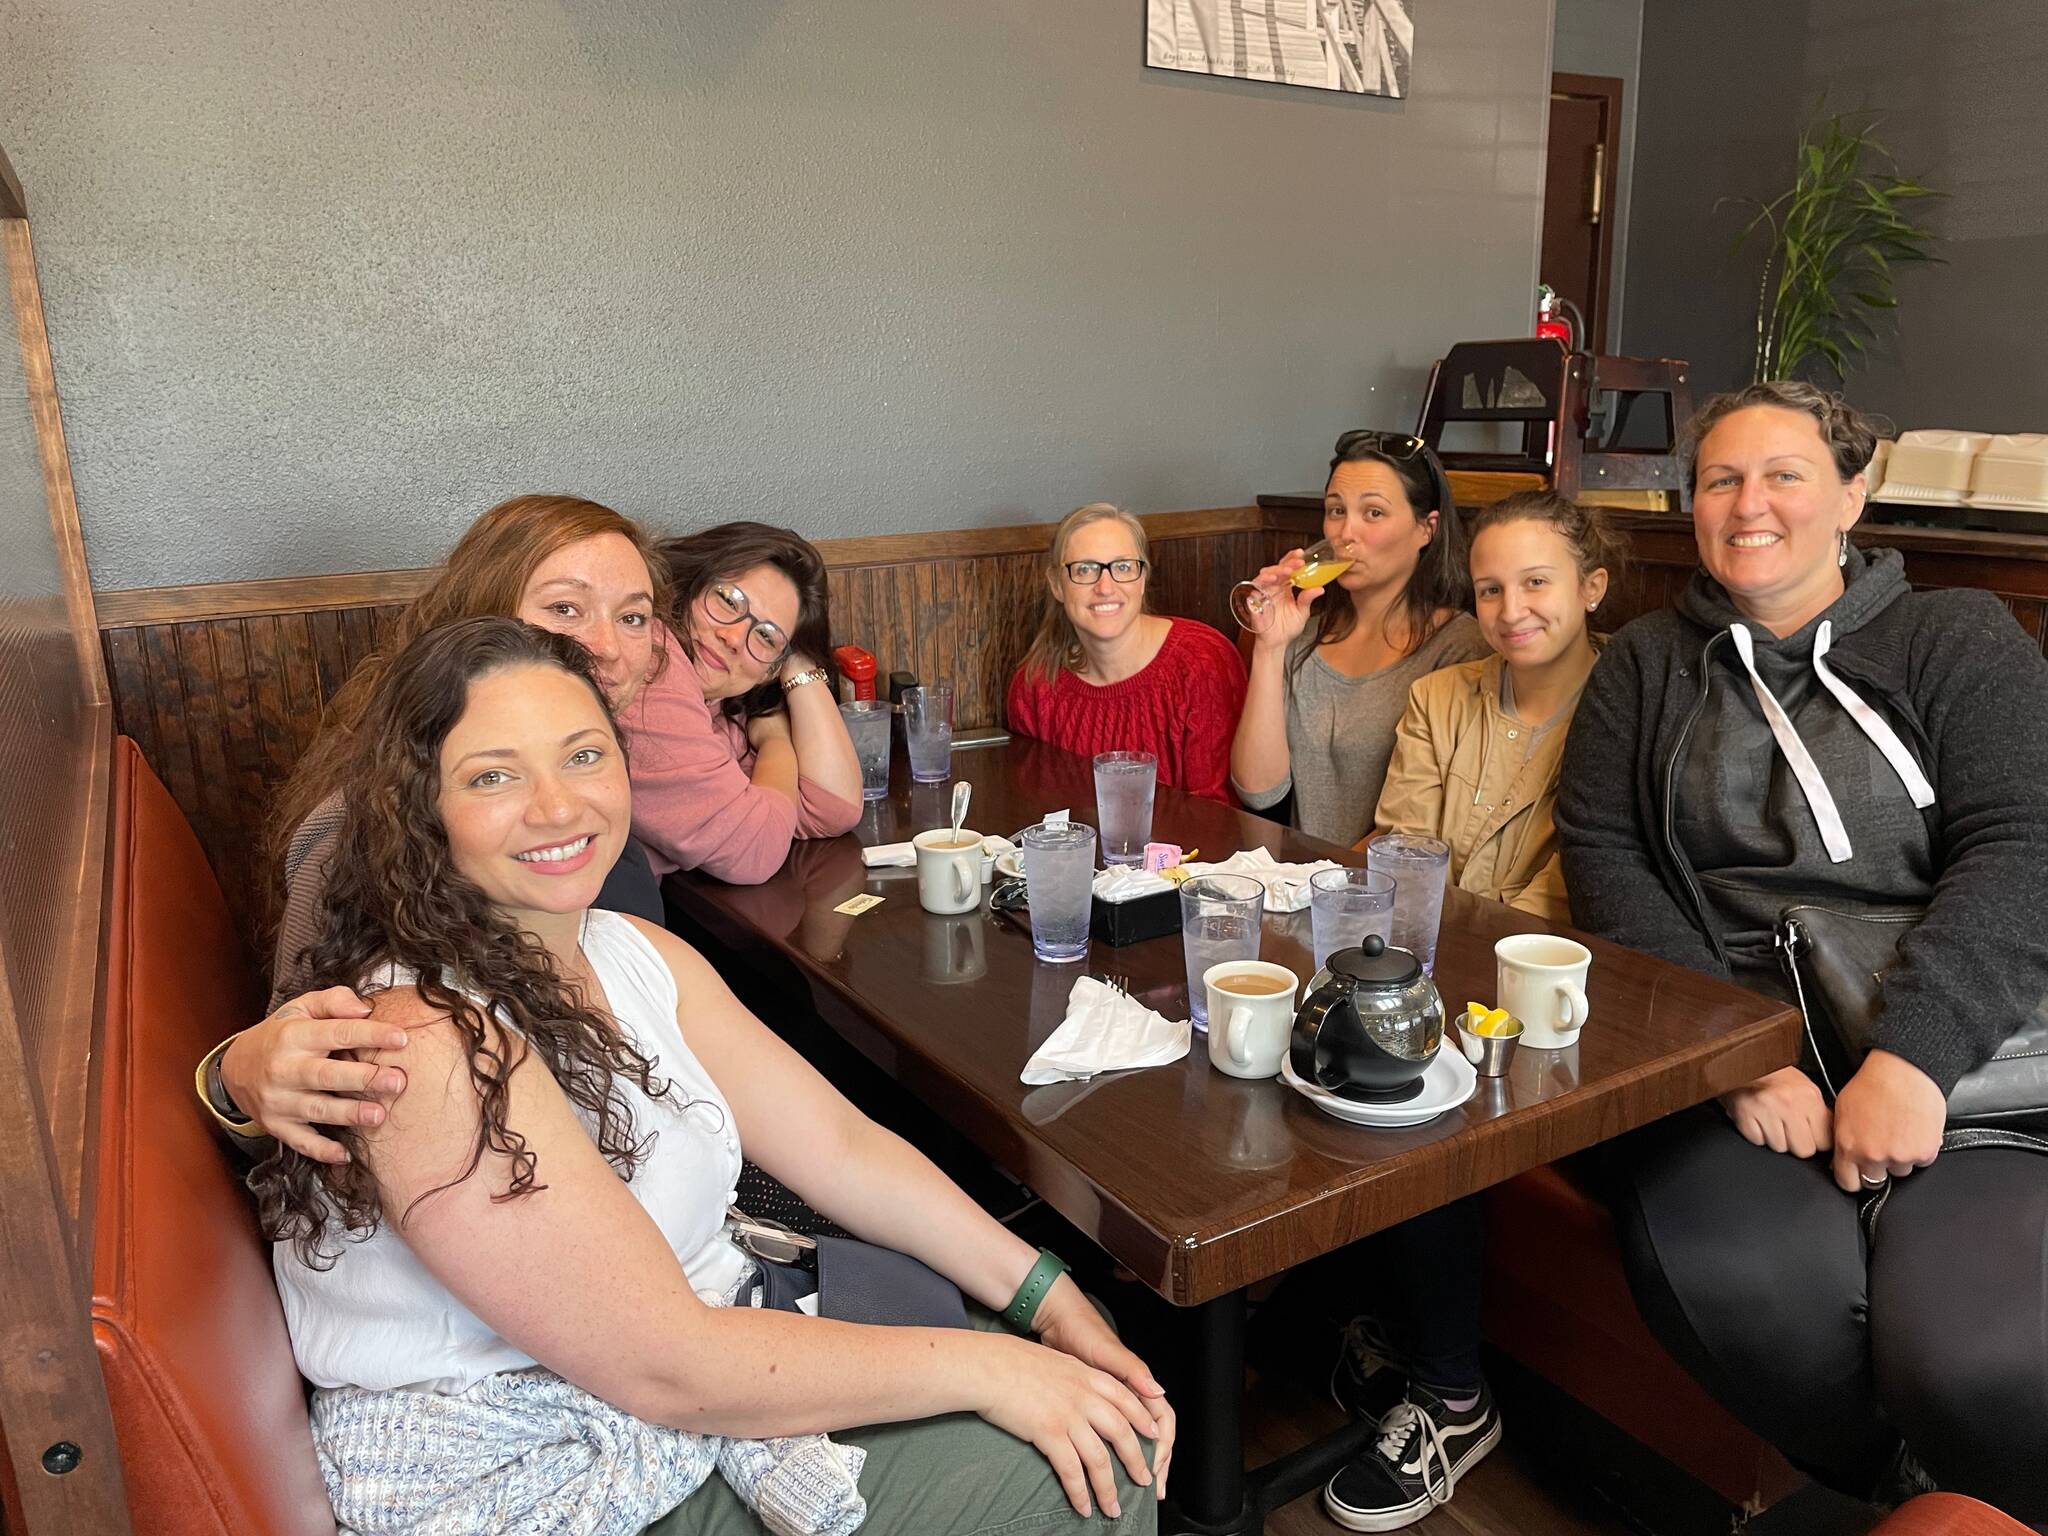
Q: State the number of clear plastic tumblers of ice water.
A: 7